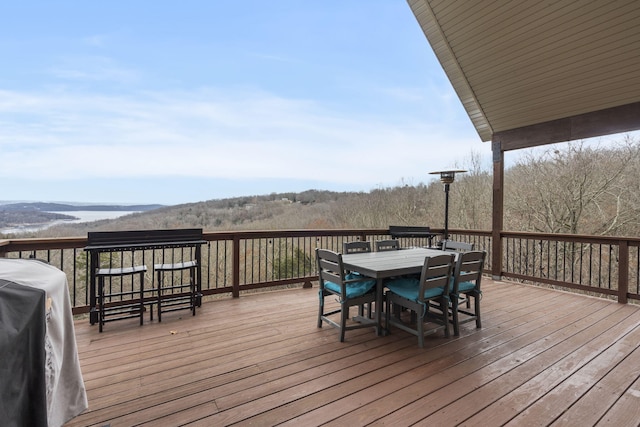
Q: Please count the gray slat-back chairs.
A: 6